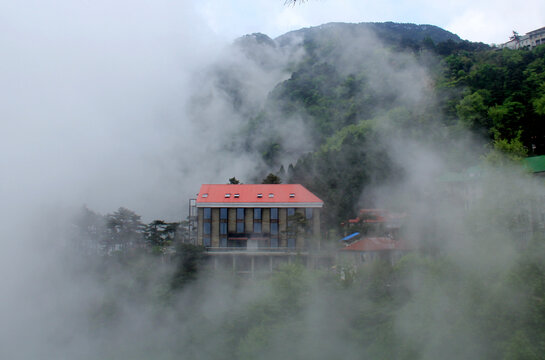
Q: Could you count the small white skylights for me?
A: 6